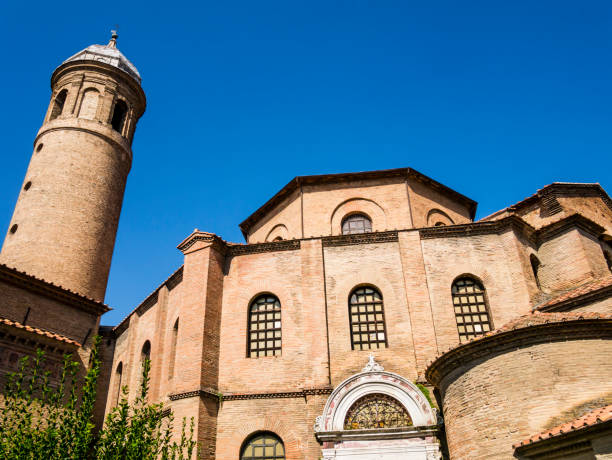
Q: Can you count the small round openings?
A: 3